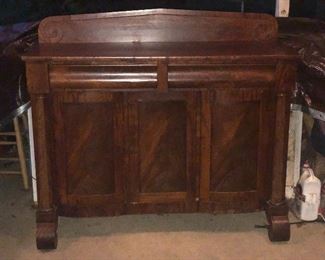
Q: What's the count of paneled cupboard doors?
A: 3